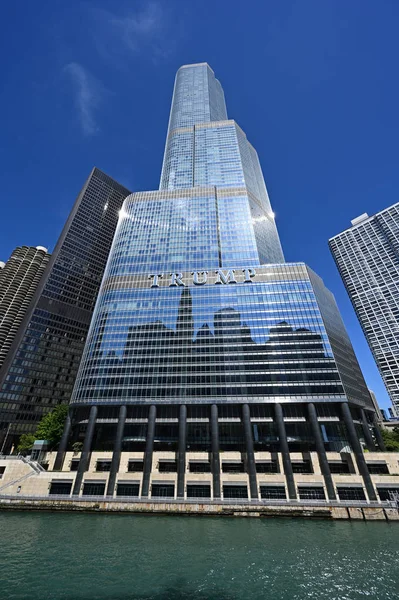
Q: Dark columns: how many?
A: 12